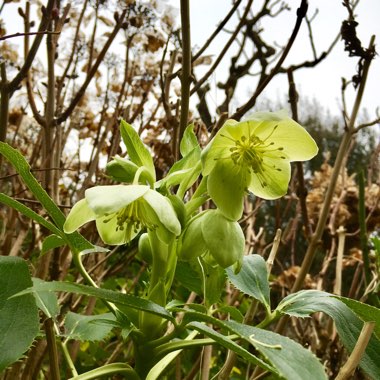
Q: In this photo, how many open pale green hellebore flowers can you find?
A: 2